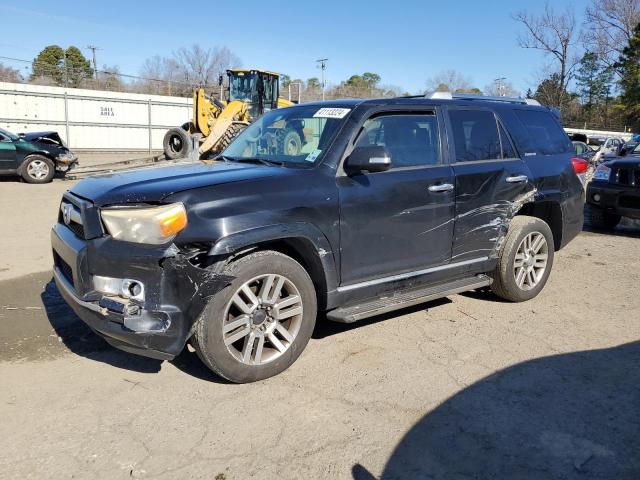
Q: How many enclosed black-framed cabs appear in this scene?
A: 1